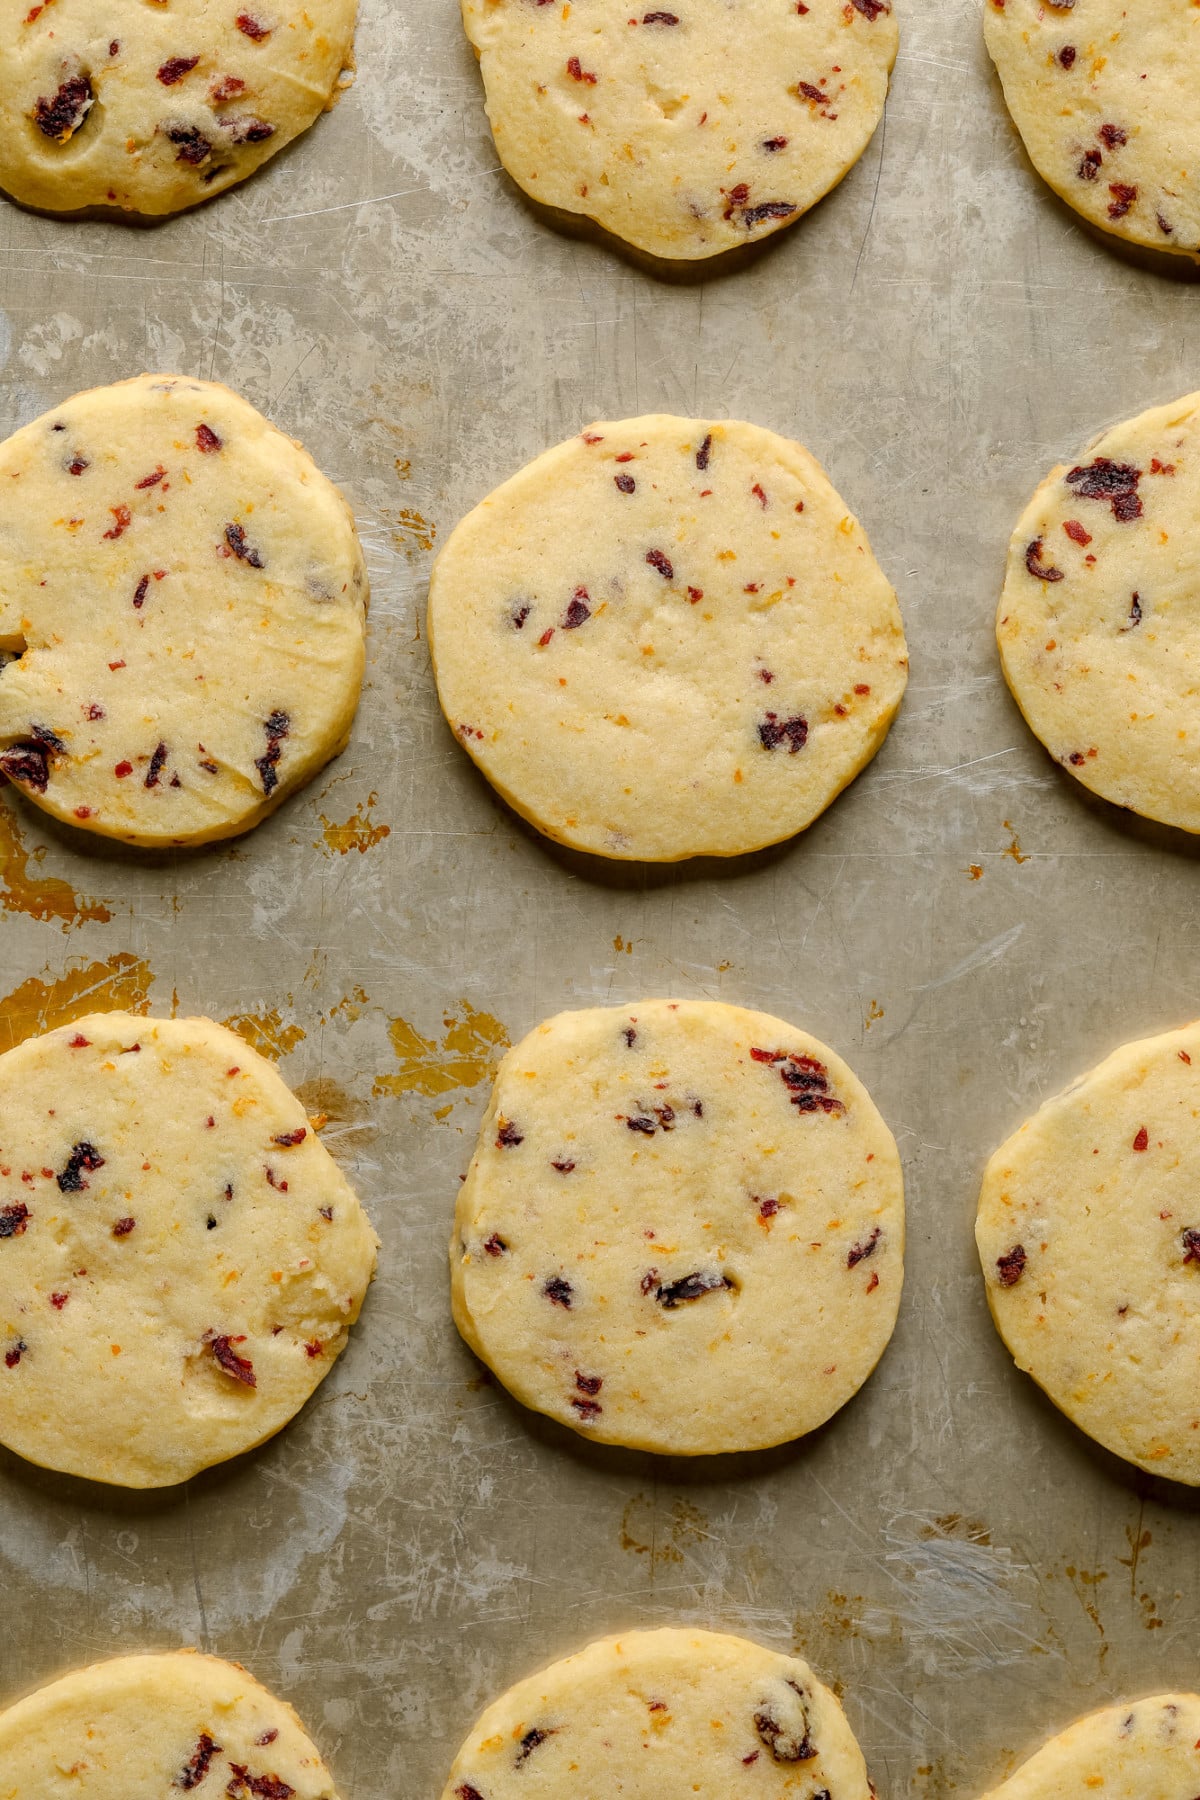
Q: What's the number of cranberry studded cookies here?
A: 12